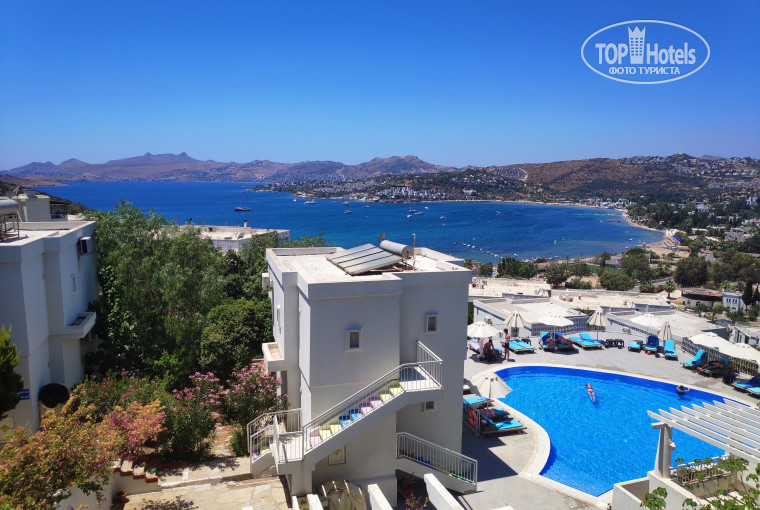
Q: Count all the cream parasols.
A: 9